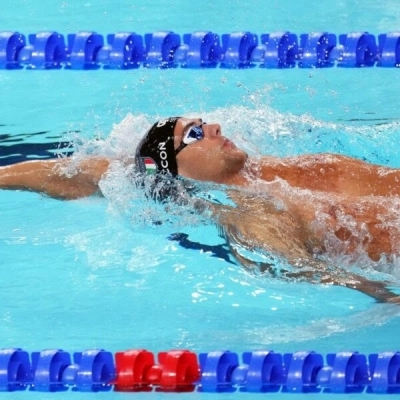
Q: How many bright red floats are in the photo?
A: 2